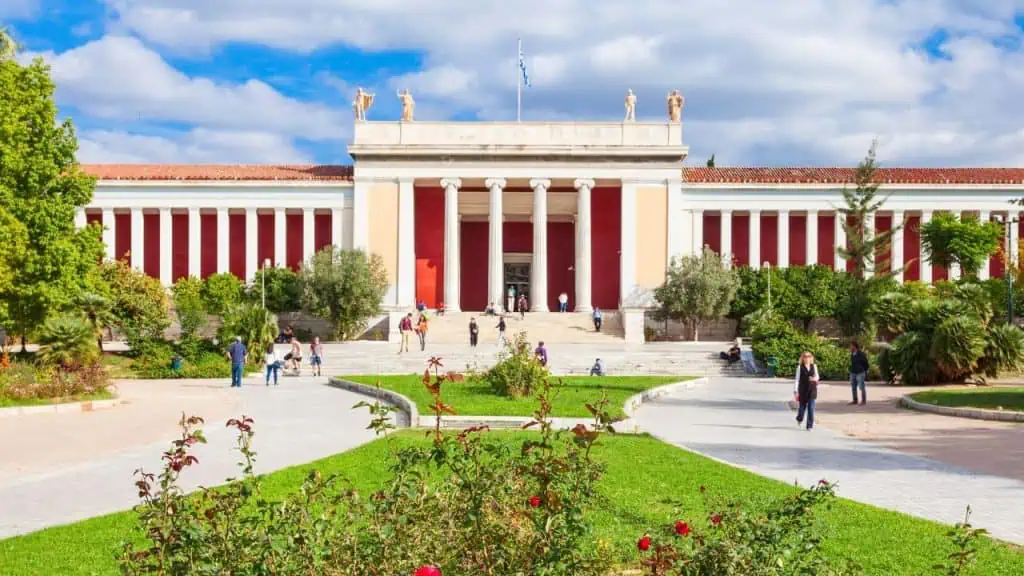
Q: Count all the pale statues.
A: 4